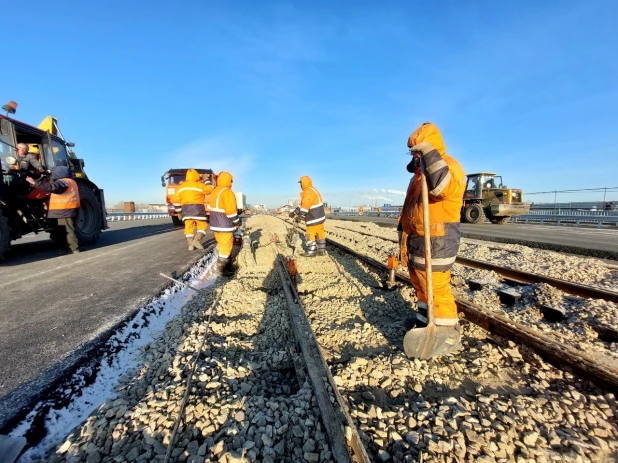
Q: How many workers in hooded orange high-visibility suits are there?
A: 4